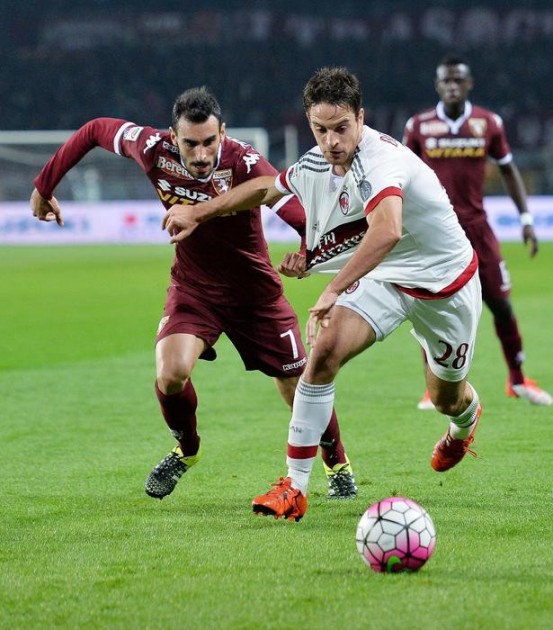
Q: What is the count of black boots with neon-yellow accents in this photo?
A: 2